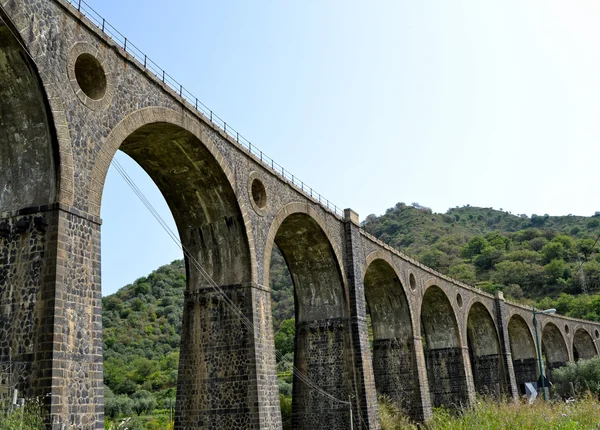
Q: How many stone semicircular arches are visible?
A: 9